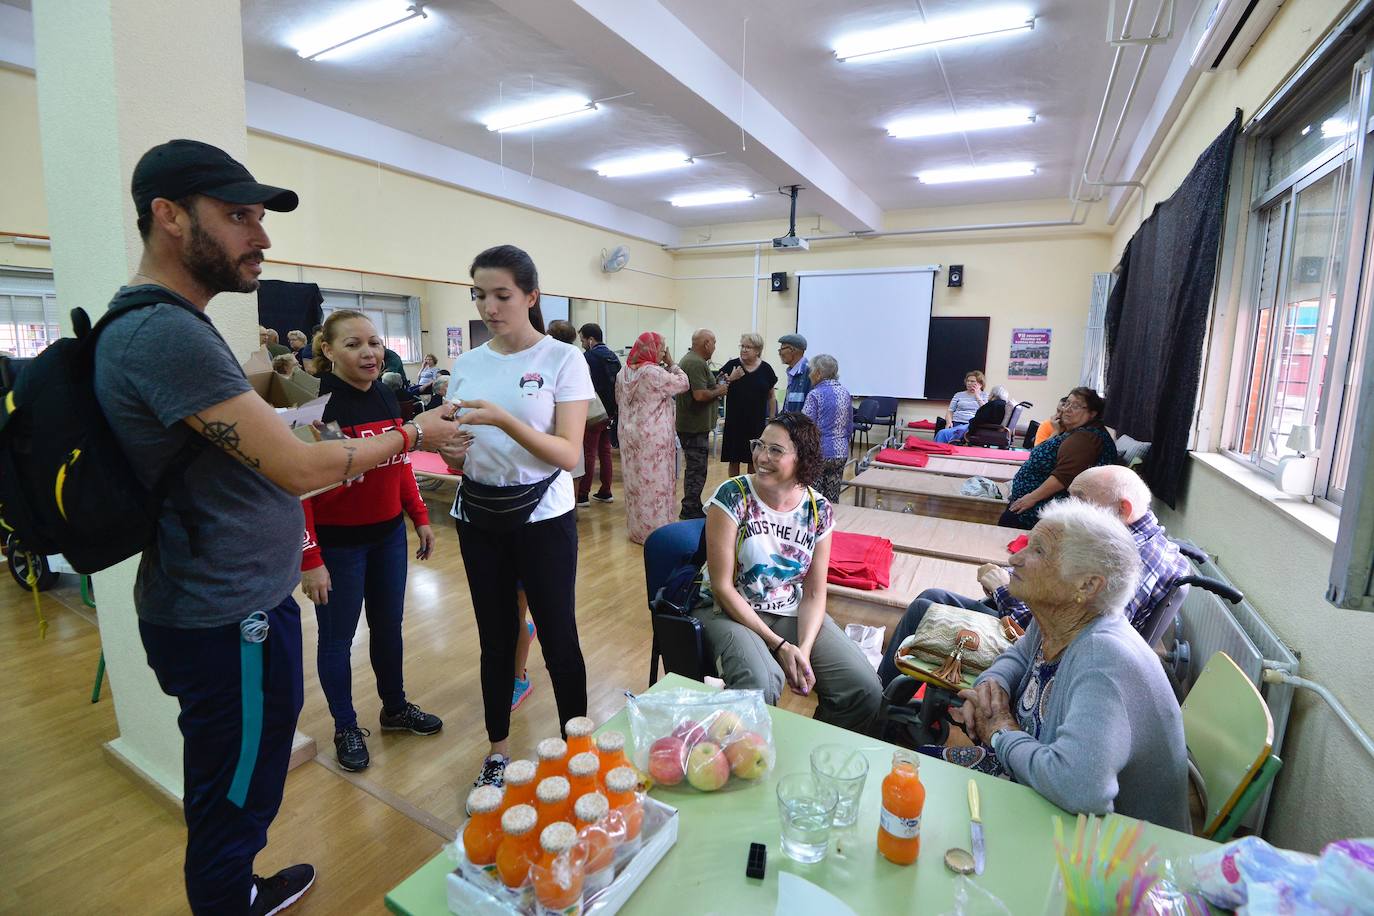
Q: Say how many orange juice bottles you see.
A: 12